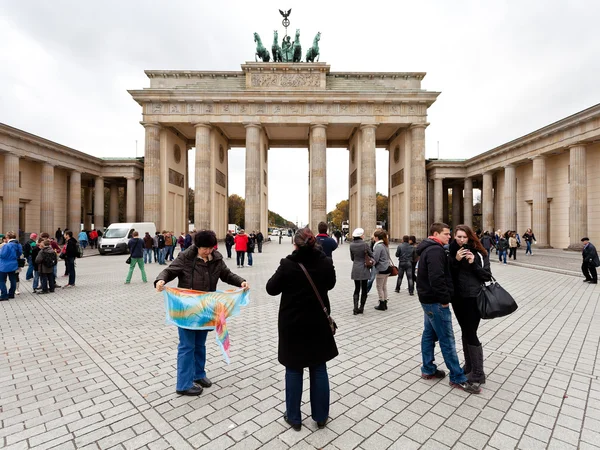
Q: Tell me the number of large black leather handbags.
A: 1